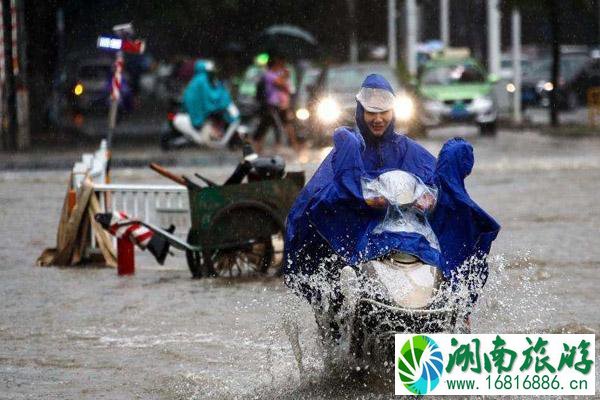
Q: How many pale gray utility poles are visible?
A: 5